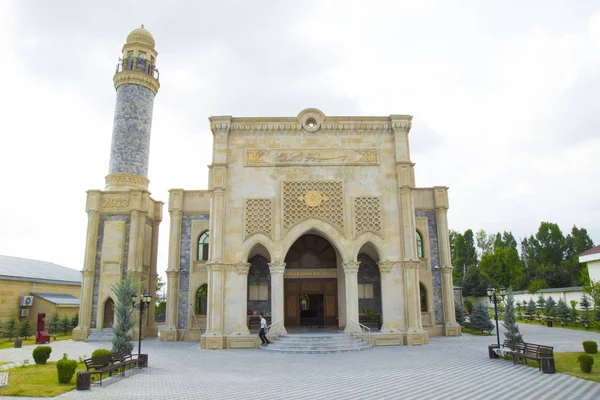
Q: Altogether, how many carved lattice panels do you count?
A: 3